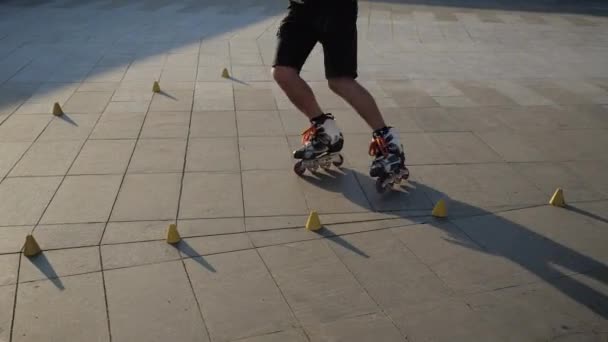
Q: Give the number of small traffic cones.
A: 8